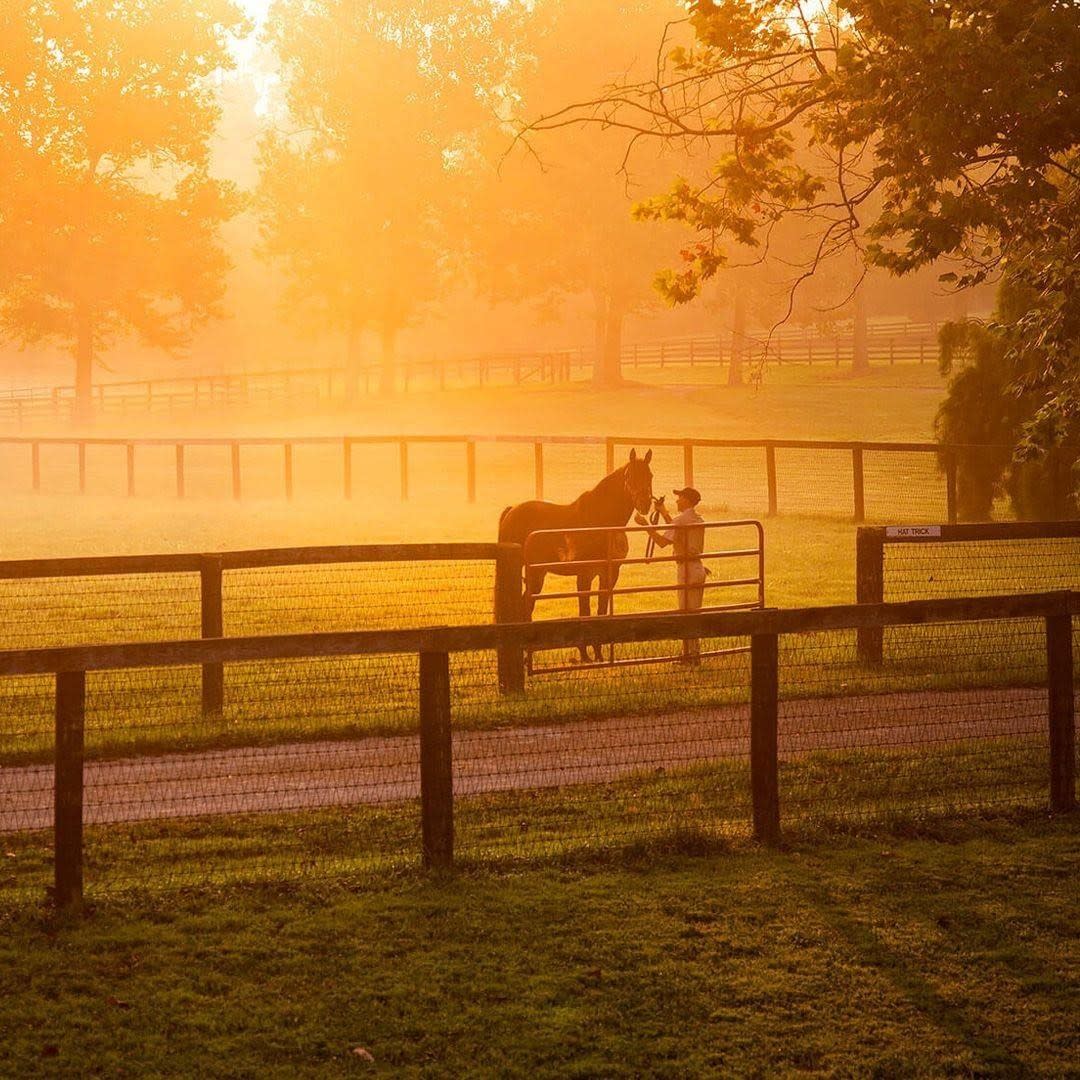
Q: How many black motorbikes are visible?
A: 0